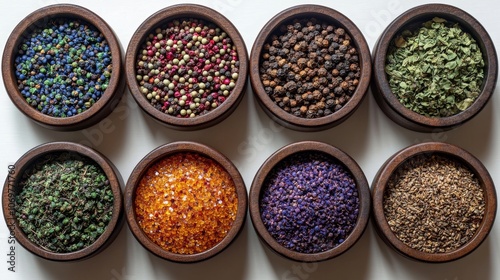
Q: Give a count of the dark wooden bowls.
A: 8